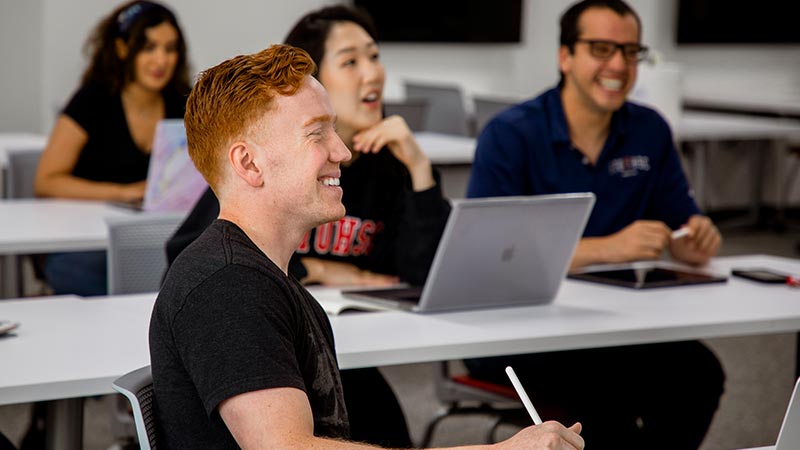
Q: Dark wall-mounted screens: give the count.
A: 2